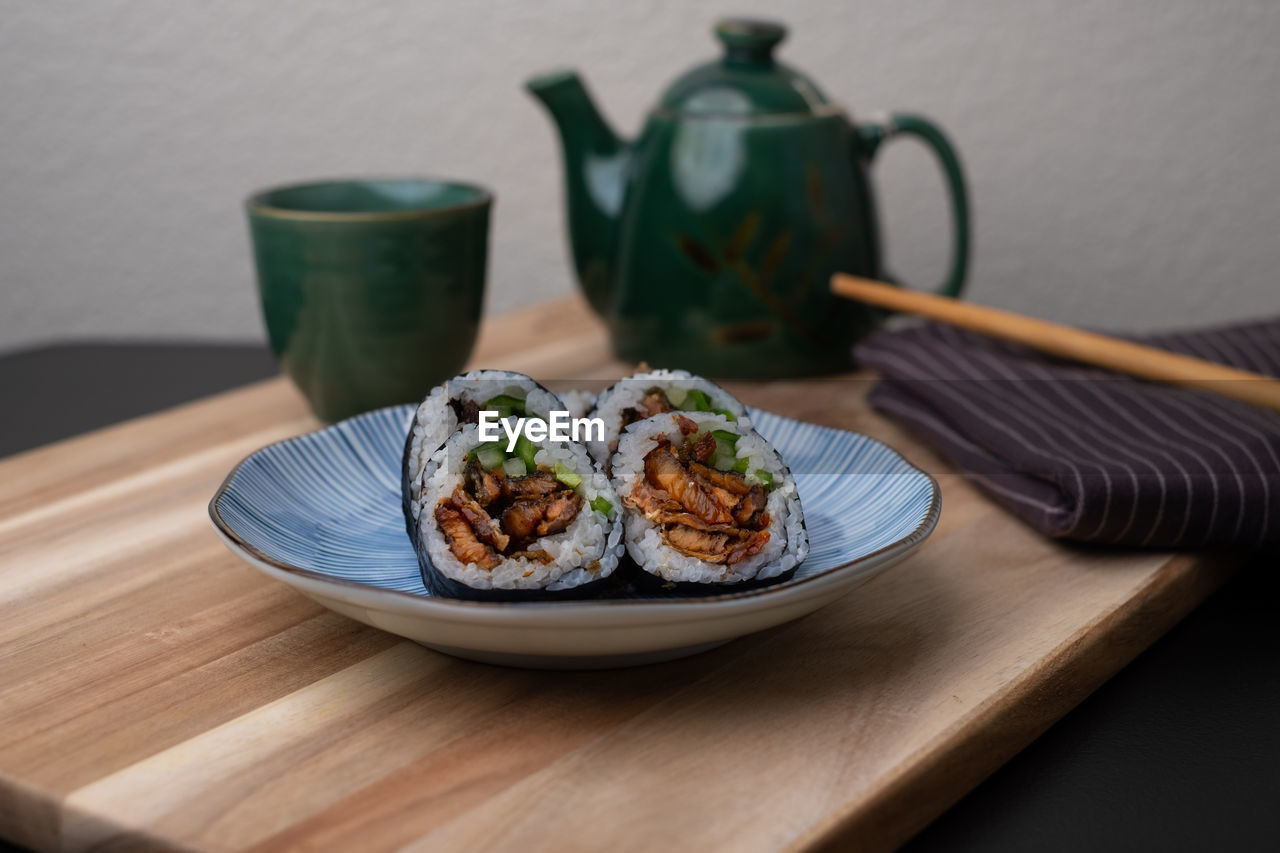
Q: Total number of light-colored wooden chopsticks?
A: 1